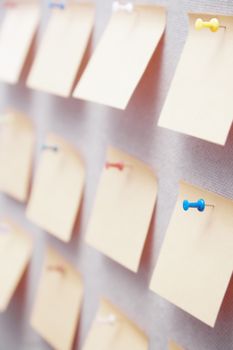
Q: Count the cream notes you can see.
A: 12